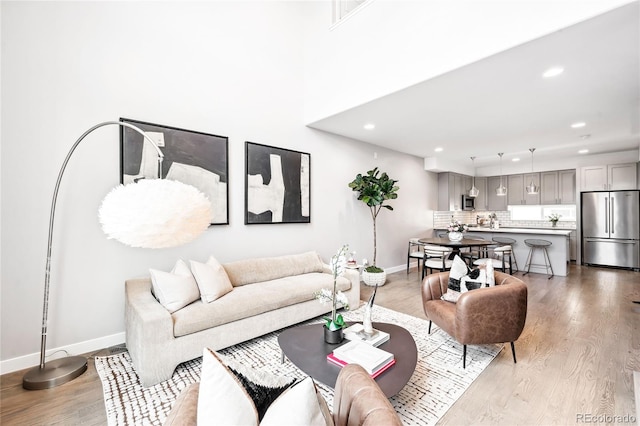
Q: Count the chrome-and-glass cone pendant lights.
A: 3